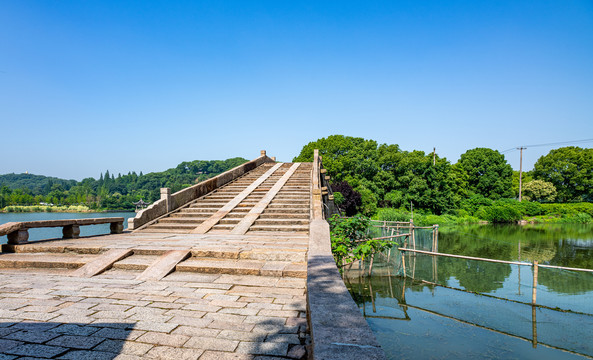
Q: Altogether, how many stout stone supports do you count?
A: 3